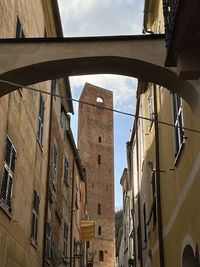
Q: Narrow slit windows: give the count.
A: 5